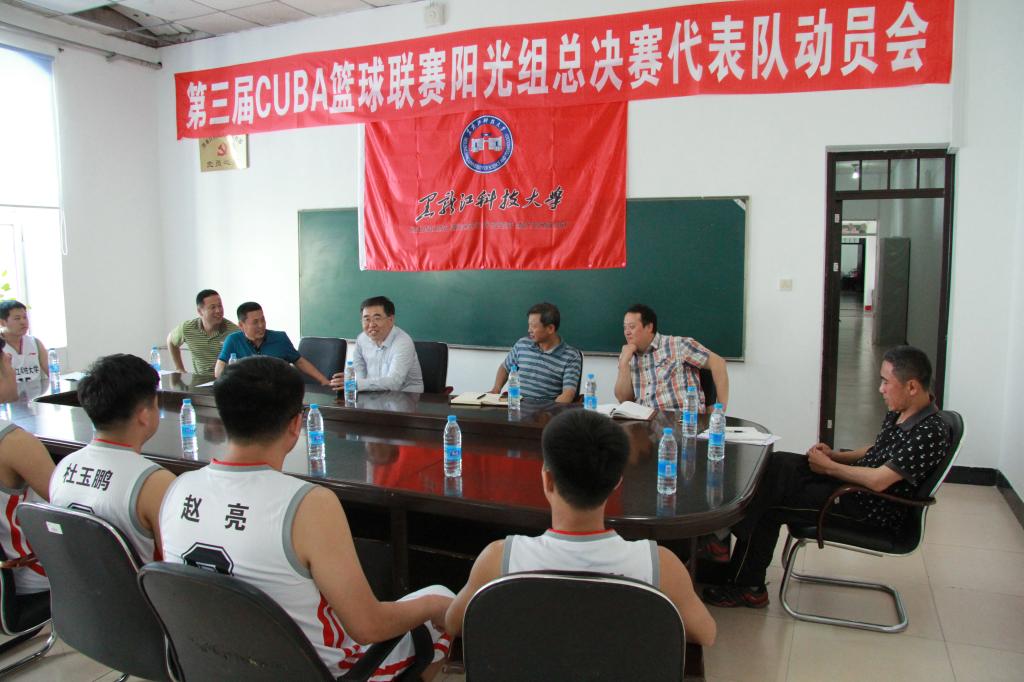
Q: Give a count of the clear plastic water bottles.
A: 12